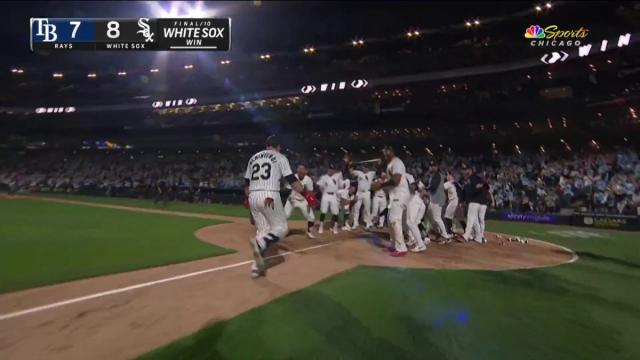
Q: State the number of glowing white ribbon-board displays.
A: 4